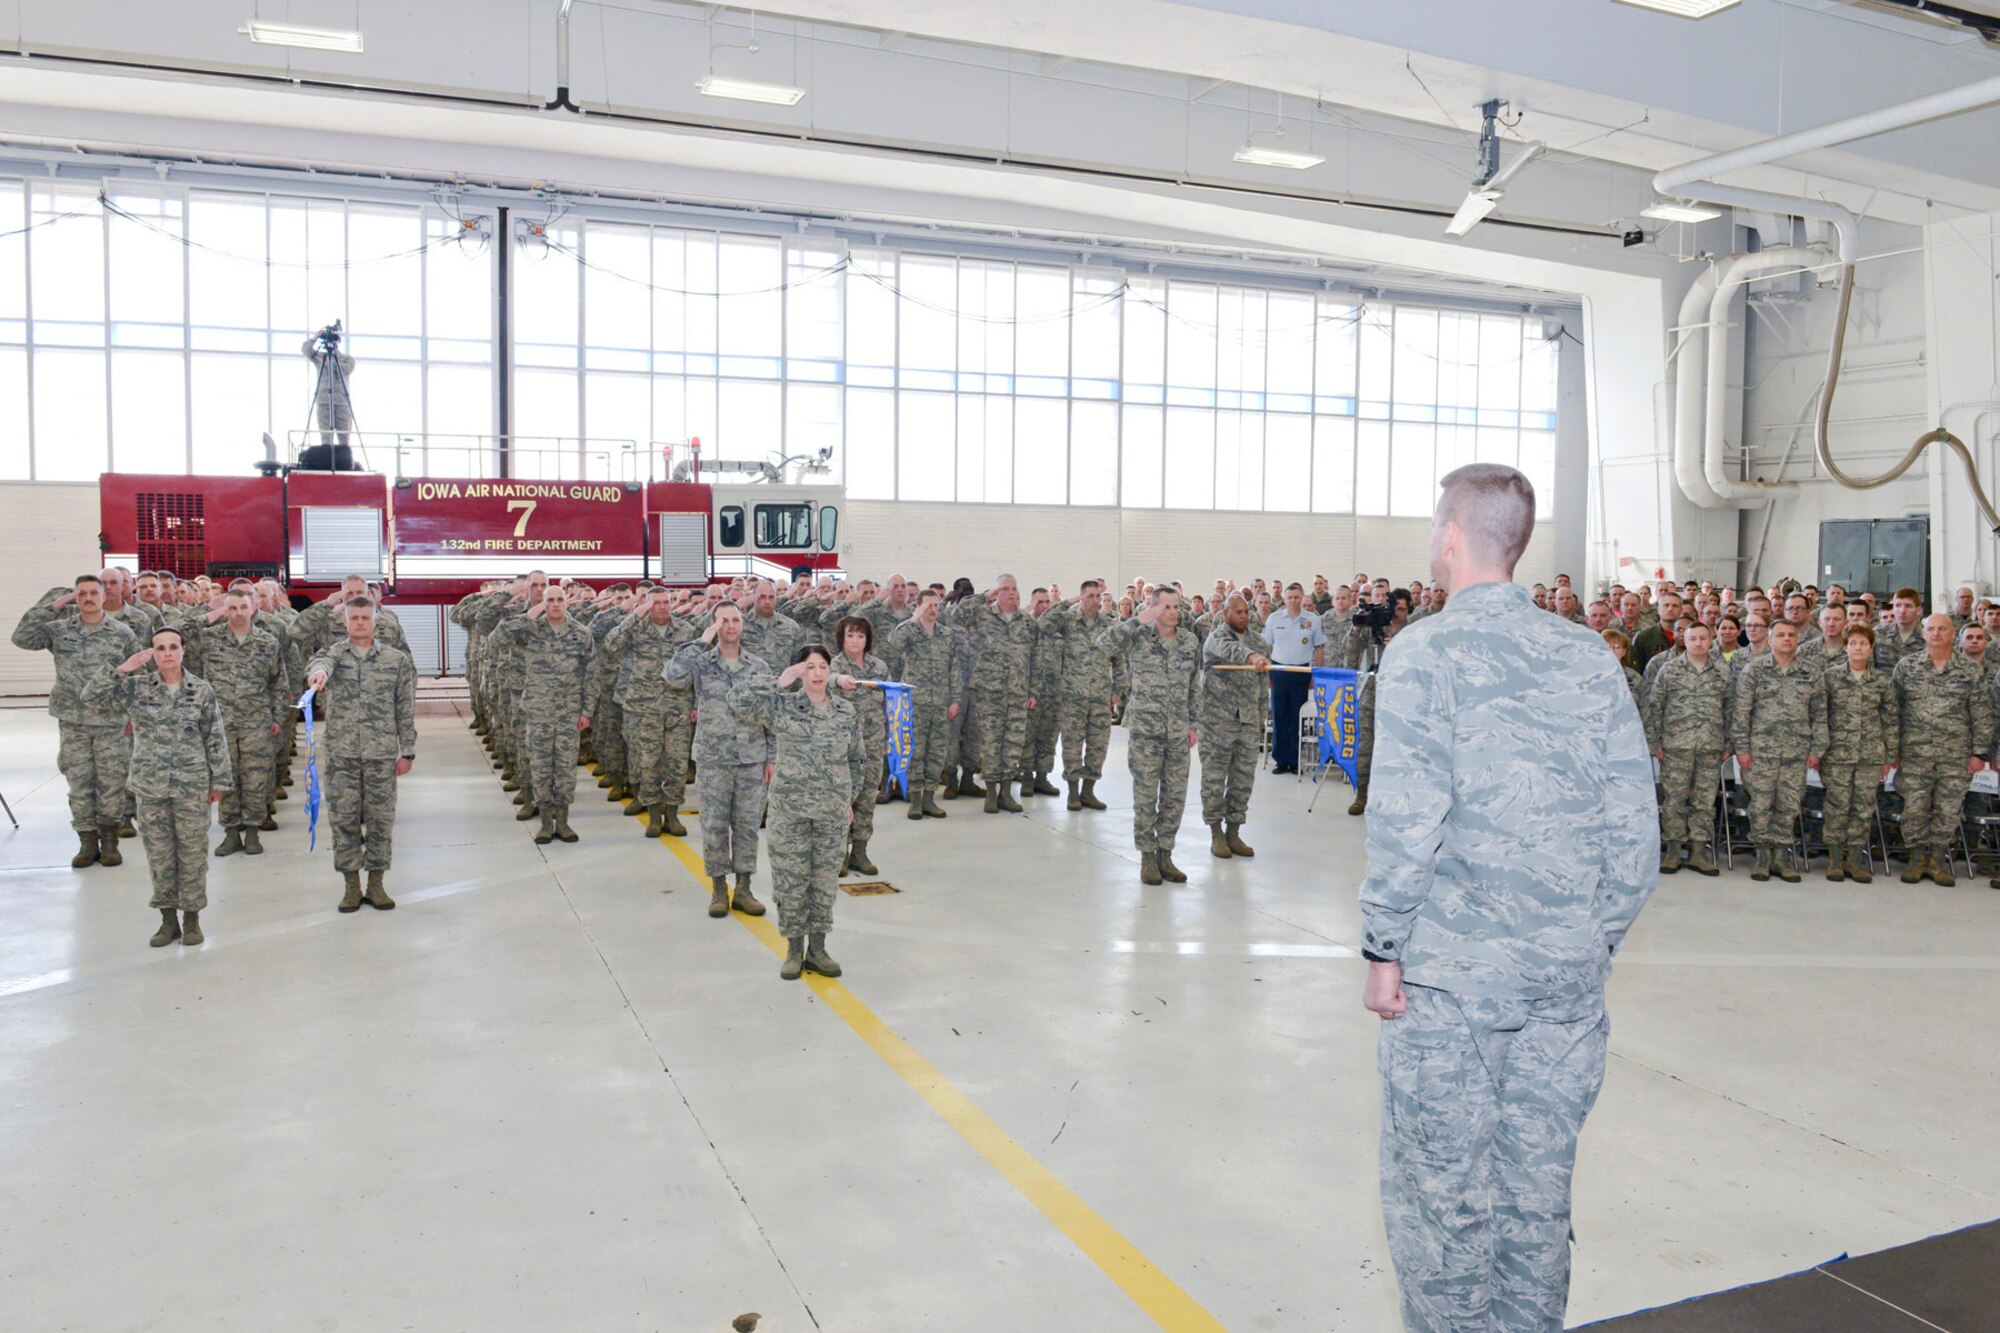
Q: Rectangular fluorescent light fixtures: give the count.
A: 5